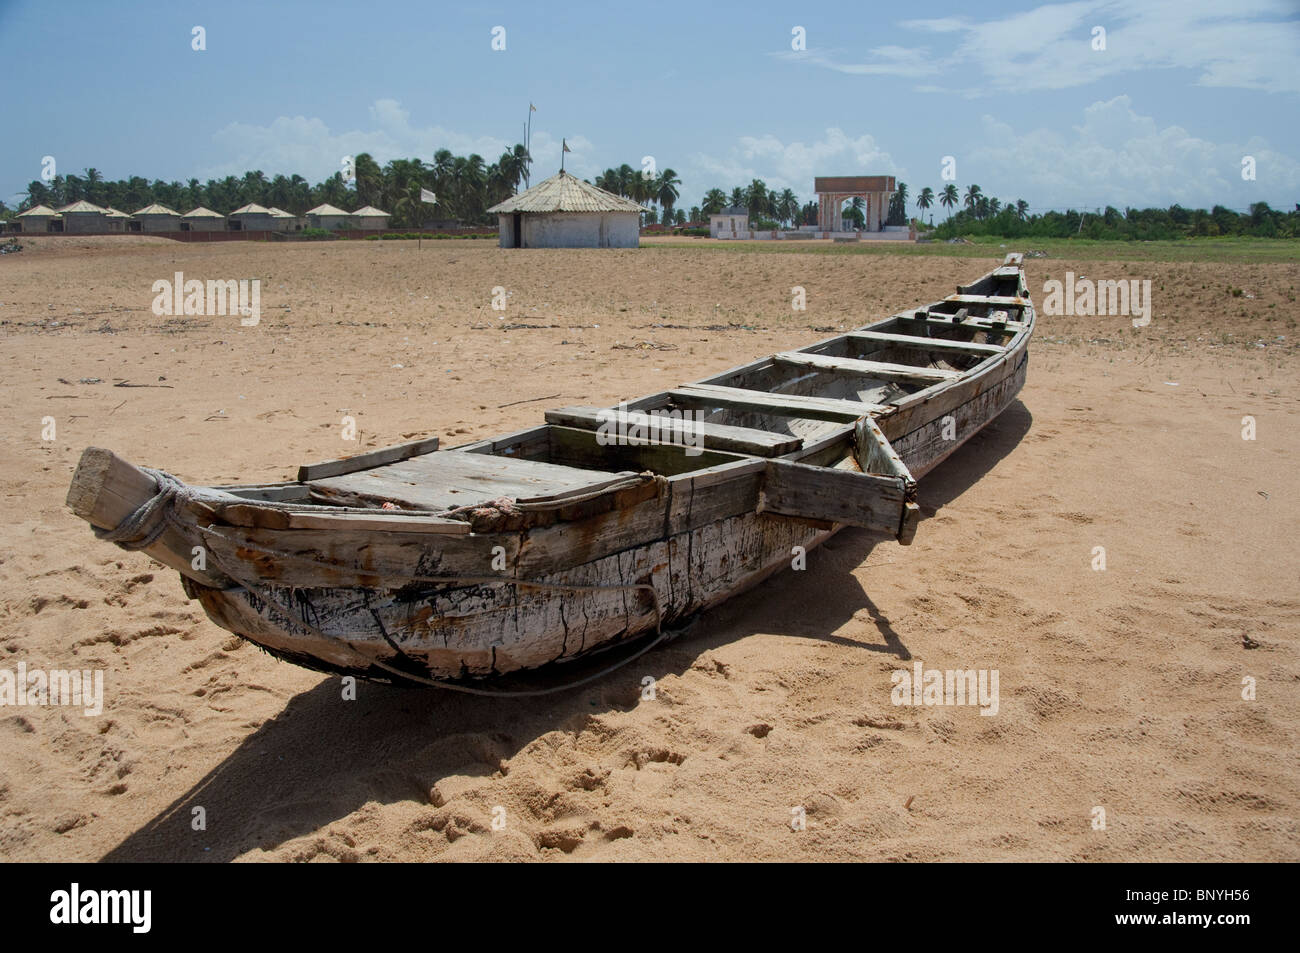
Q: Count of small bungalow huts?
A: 9